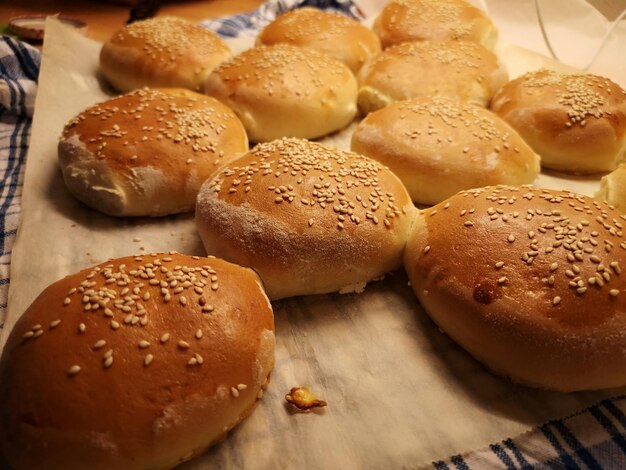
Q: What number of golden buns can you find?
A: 12